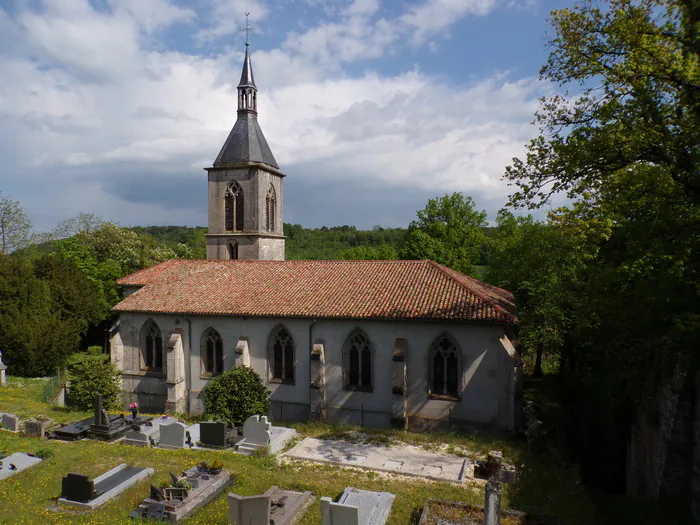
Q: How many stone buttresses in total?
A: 6